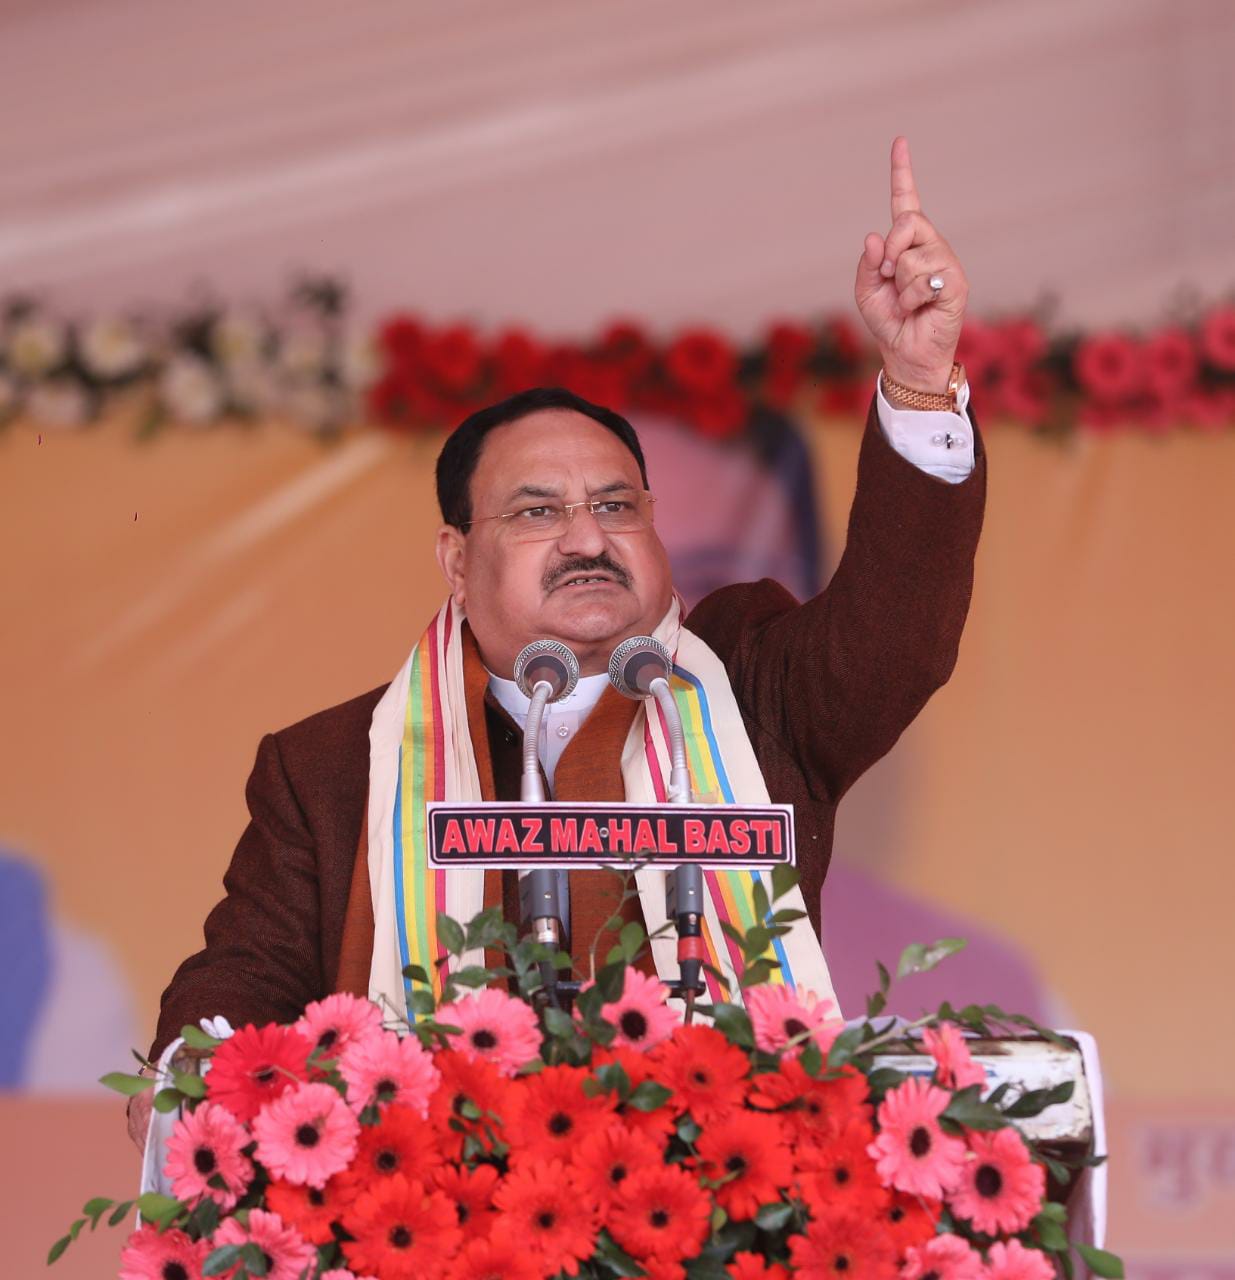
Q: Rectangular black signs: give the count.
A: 1